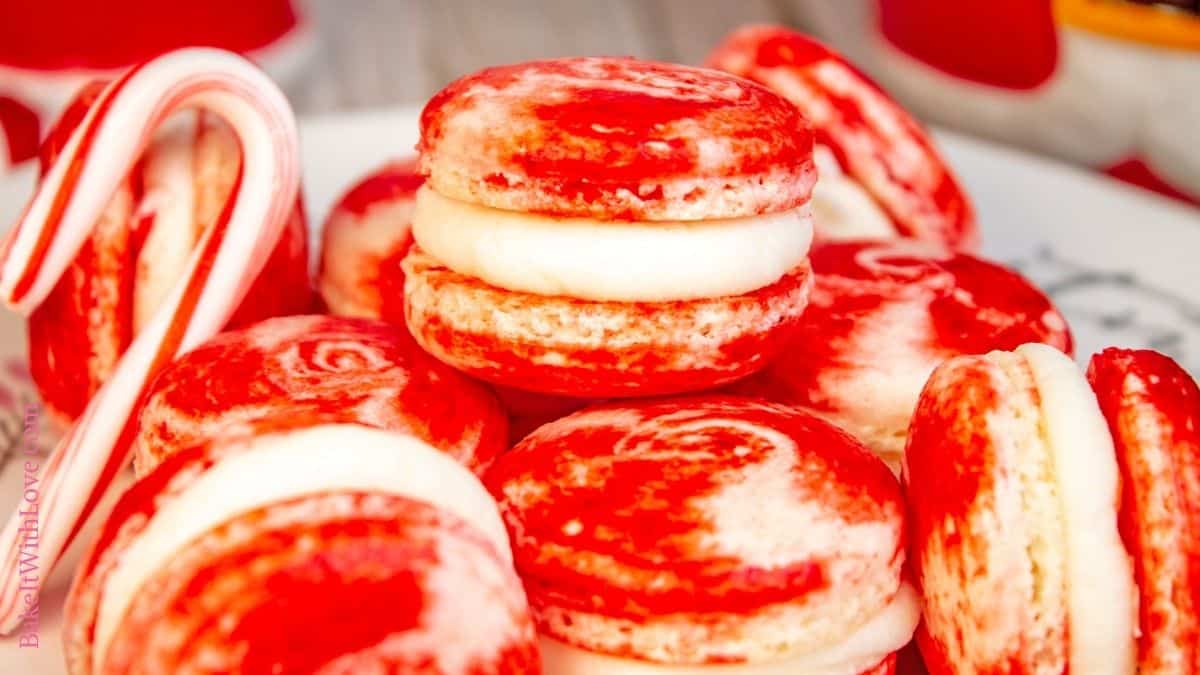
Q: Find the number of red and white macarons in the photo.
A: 9